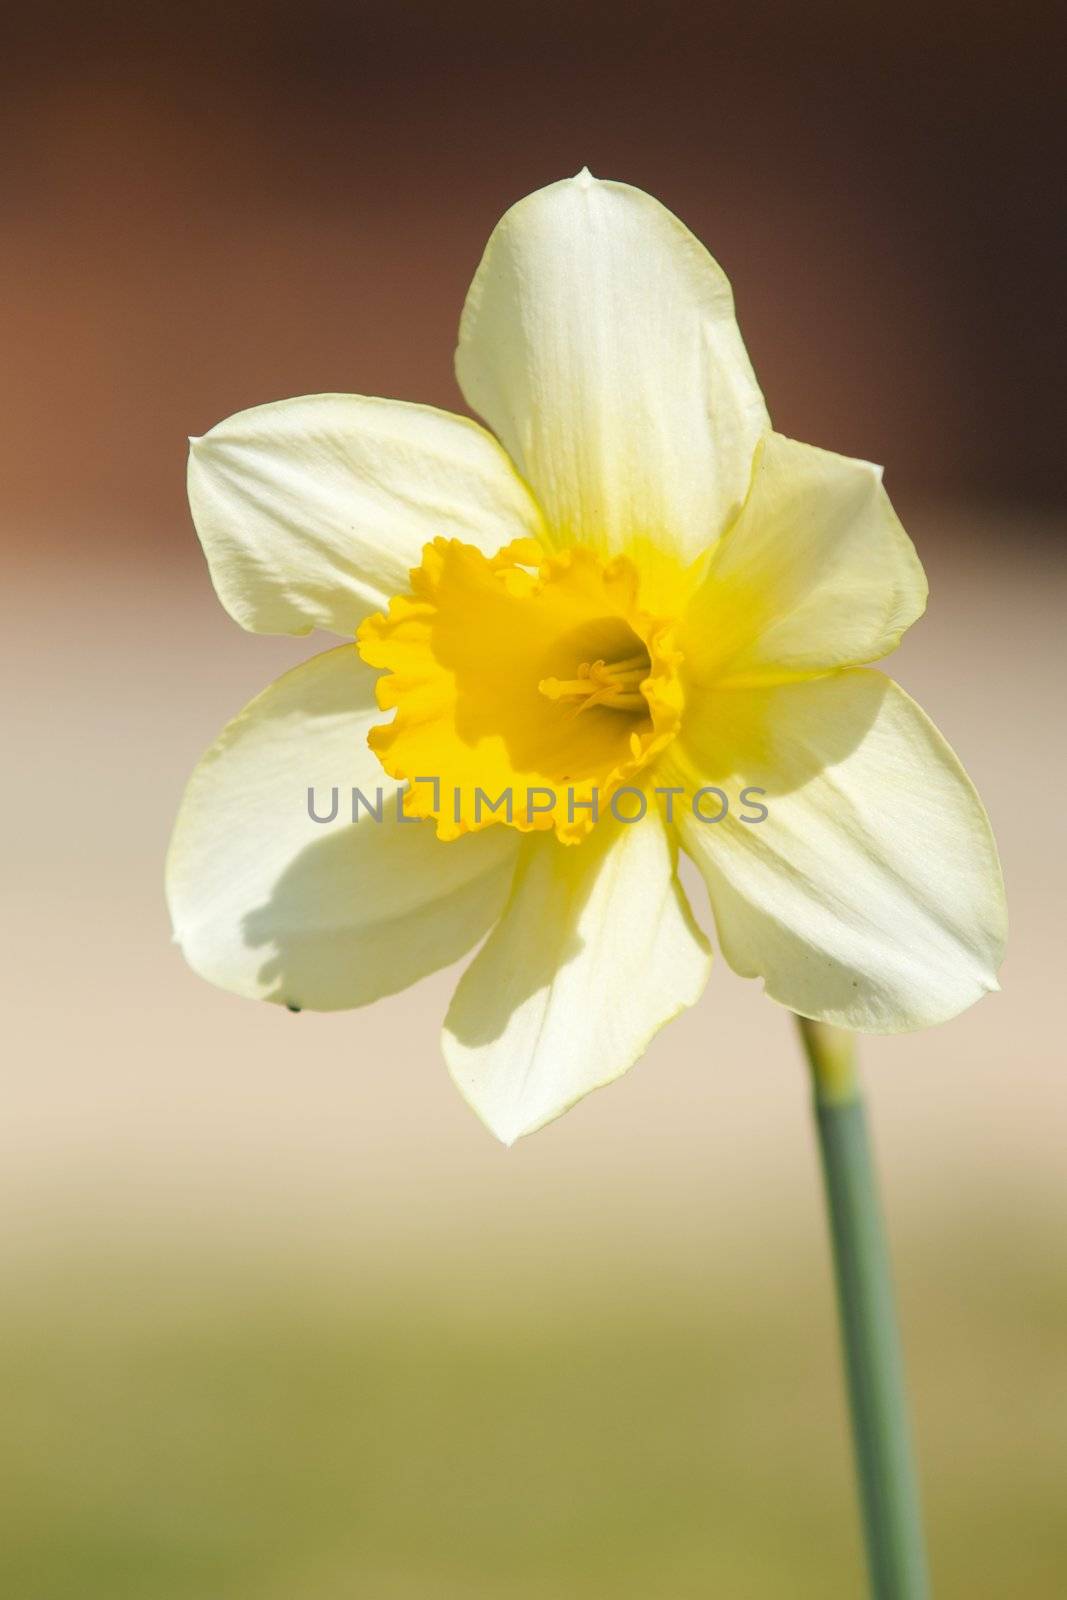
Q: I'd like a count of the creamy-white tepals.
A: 6